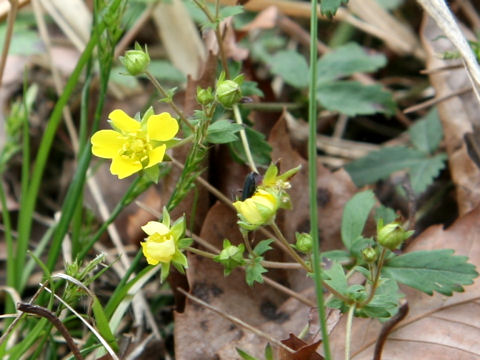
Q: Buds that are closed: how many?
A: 7